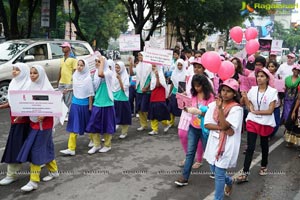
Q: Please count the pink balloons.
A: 5